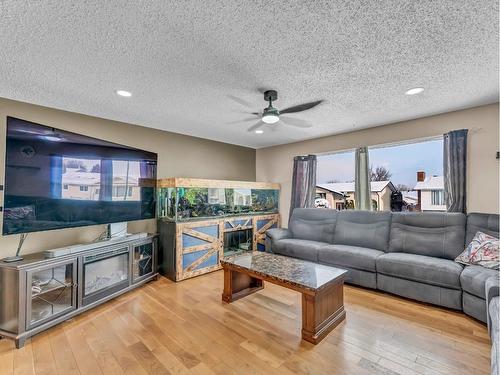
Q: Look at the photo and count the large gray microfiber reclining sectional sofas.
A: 1